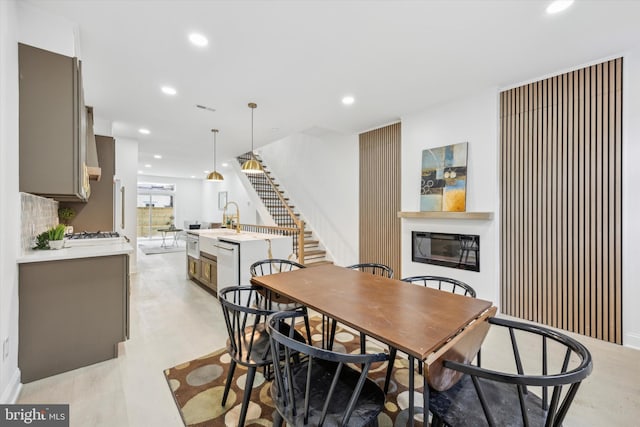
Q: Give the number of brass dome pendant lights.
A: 2